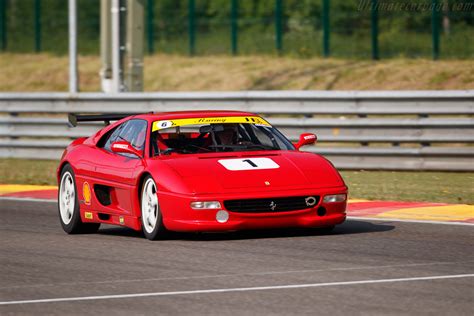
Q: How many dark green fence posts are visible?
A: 9